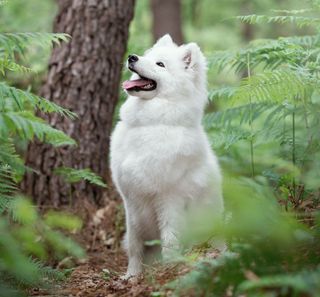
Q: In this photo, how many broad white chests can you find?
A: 1